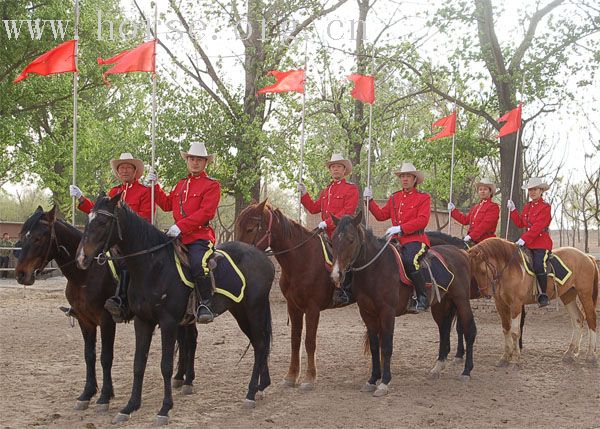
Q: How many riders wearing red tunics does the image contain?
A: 6